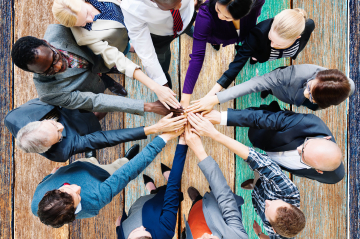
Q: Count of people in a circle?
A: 12